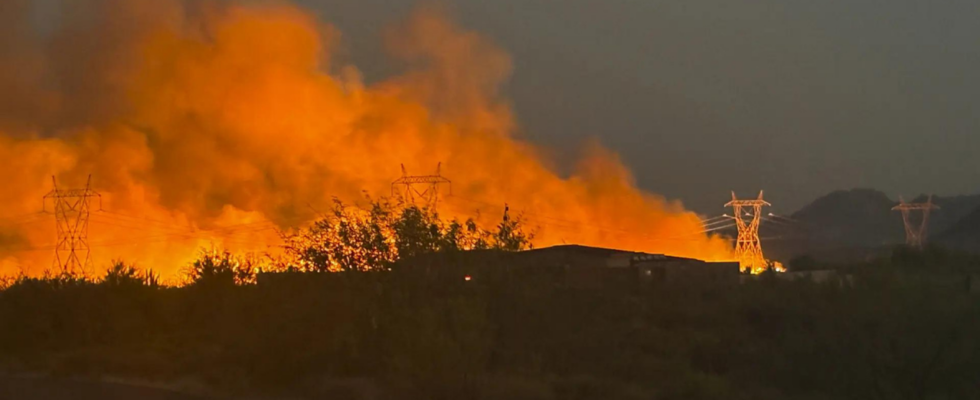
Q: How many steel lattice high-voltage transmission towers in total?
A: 4